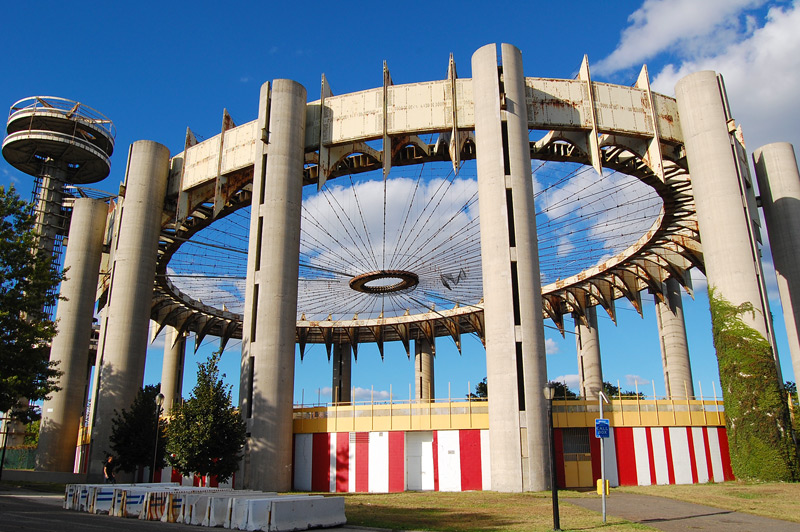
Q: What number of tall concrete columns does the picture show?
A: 11